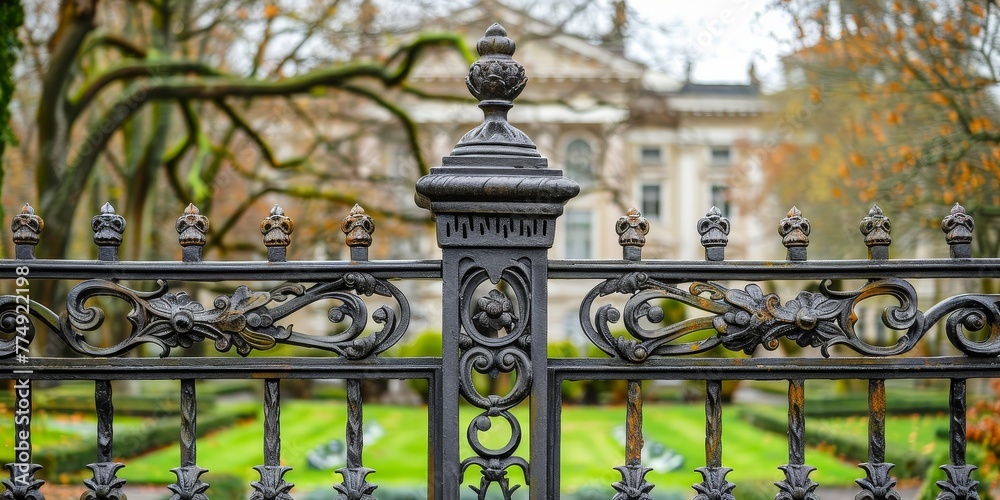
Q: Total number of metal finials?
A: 11